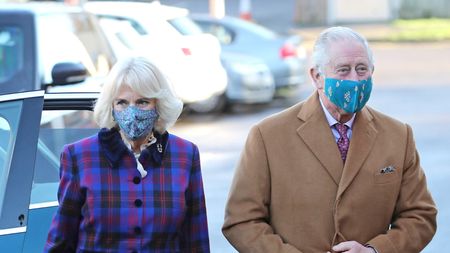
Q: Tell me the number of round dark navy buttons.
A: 3